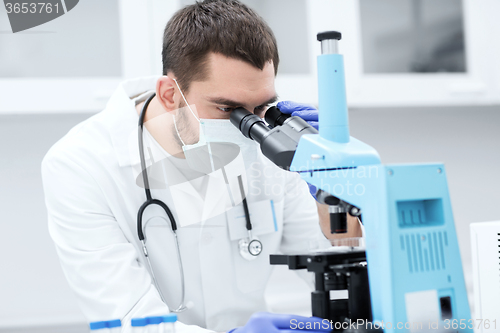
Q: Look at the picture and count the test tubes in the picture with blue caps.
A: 5